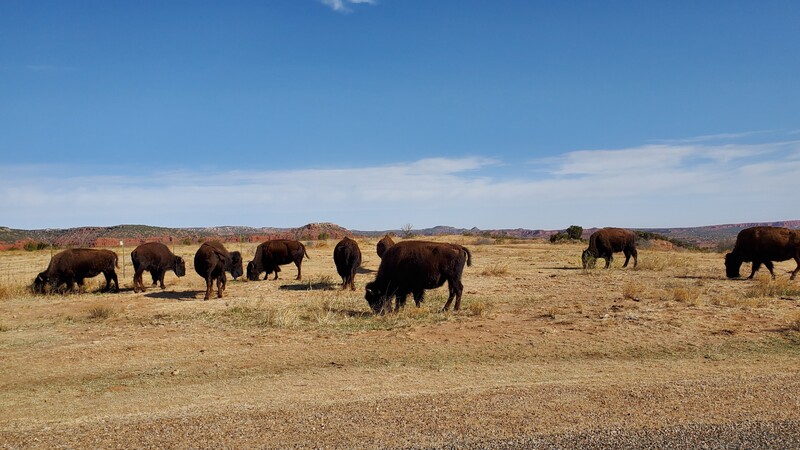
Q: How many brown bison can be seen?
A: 9